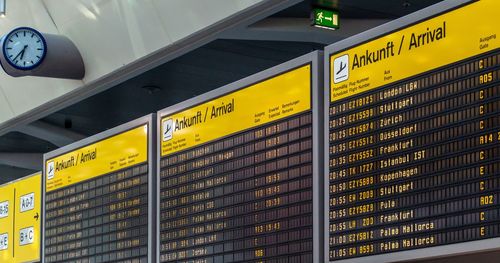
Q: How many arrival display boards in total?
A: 3